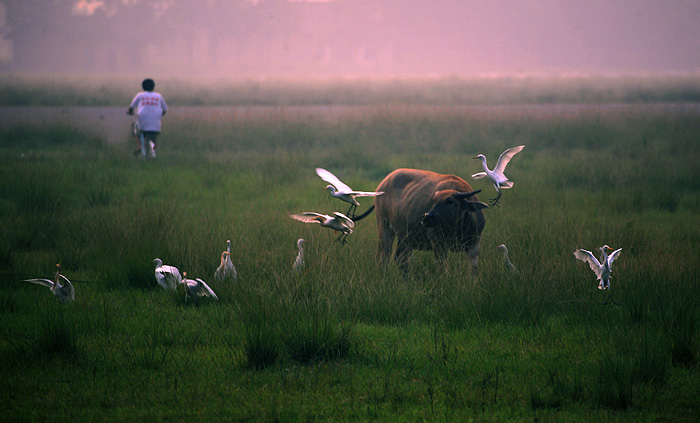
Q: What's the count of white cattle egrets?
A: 11